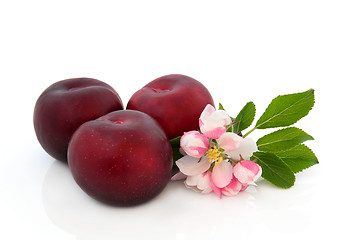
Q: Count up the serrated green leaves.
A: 5